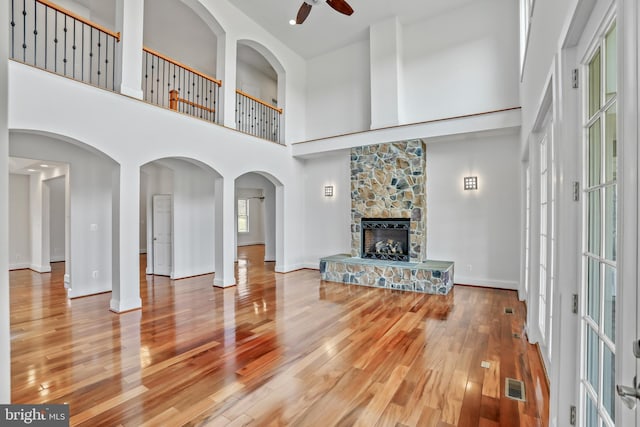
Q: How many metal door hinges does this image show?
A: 4